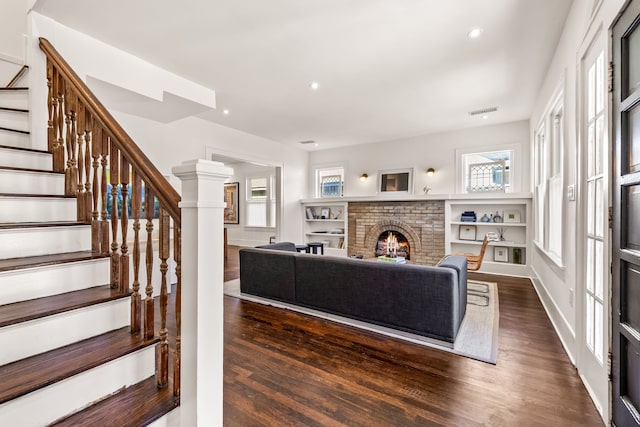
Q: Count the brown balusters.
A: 15